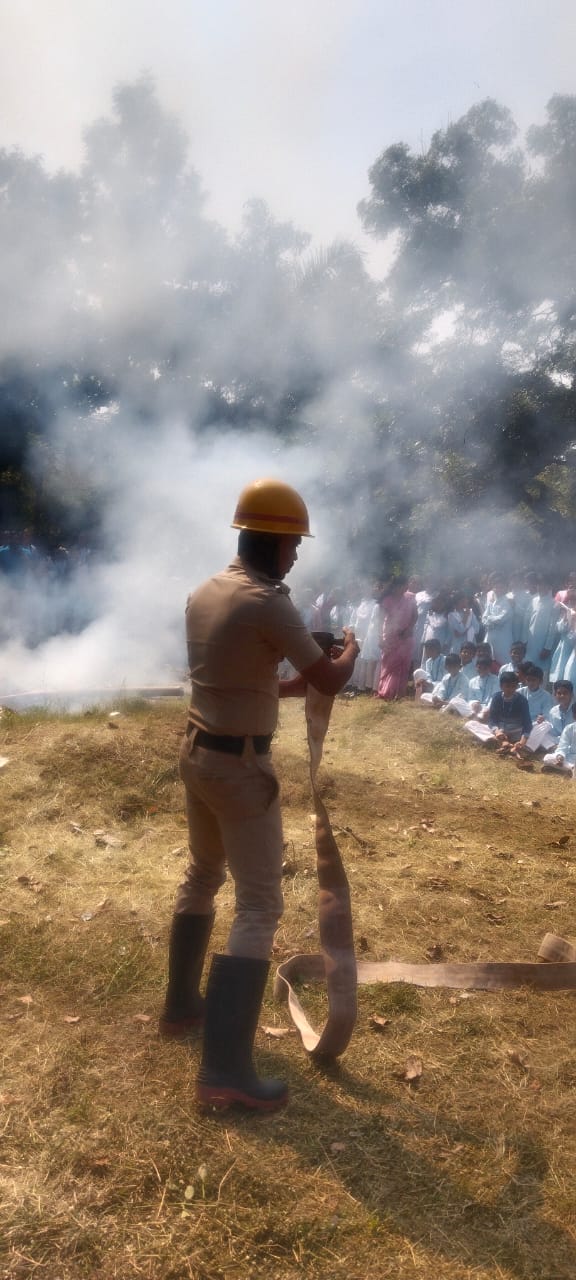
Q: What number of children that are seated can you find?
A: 11